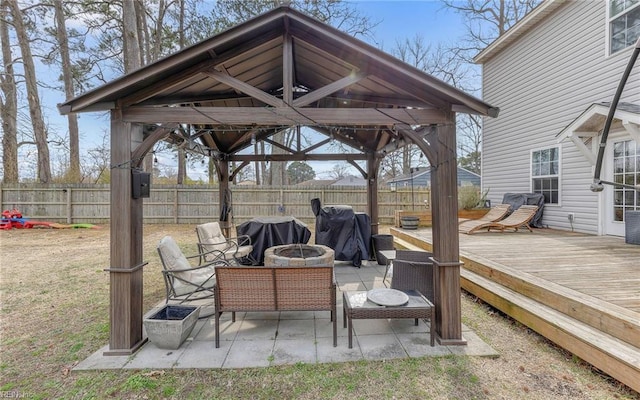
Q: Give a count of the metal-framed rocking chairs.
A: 2